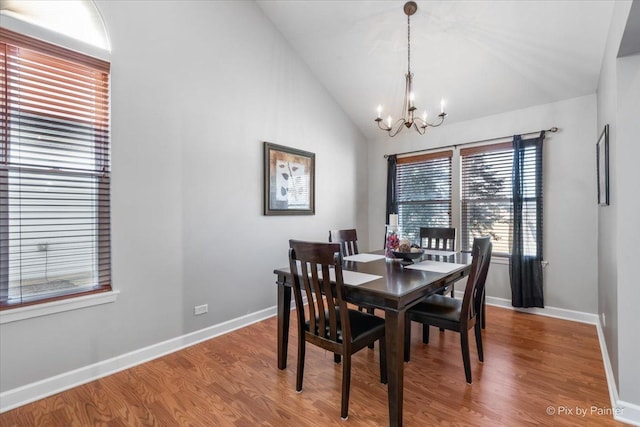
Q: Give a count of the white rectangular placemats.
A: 4